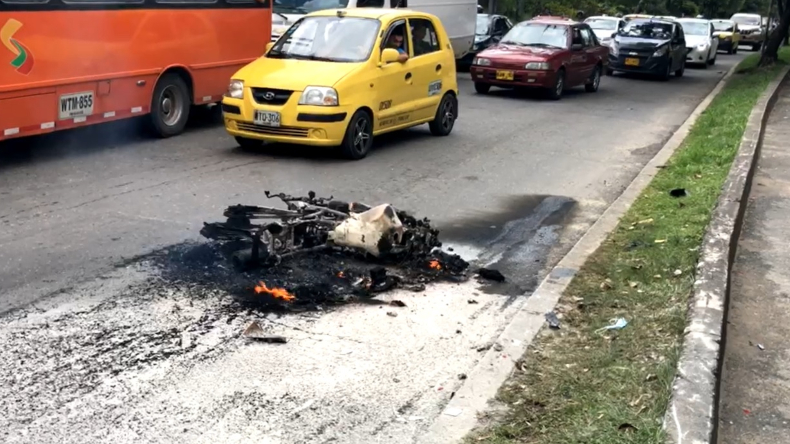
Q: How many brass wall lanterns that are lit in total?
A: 0